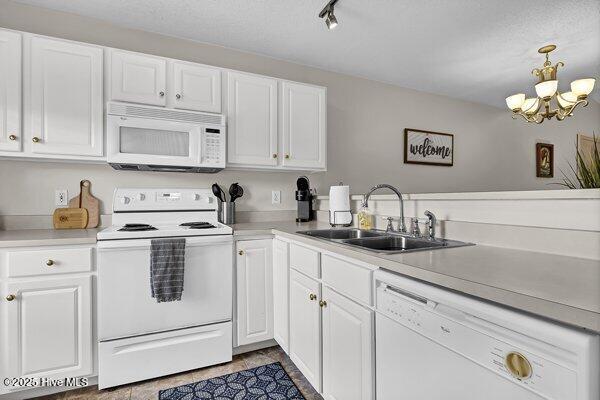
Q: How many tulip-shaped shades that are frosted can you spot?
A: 5